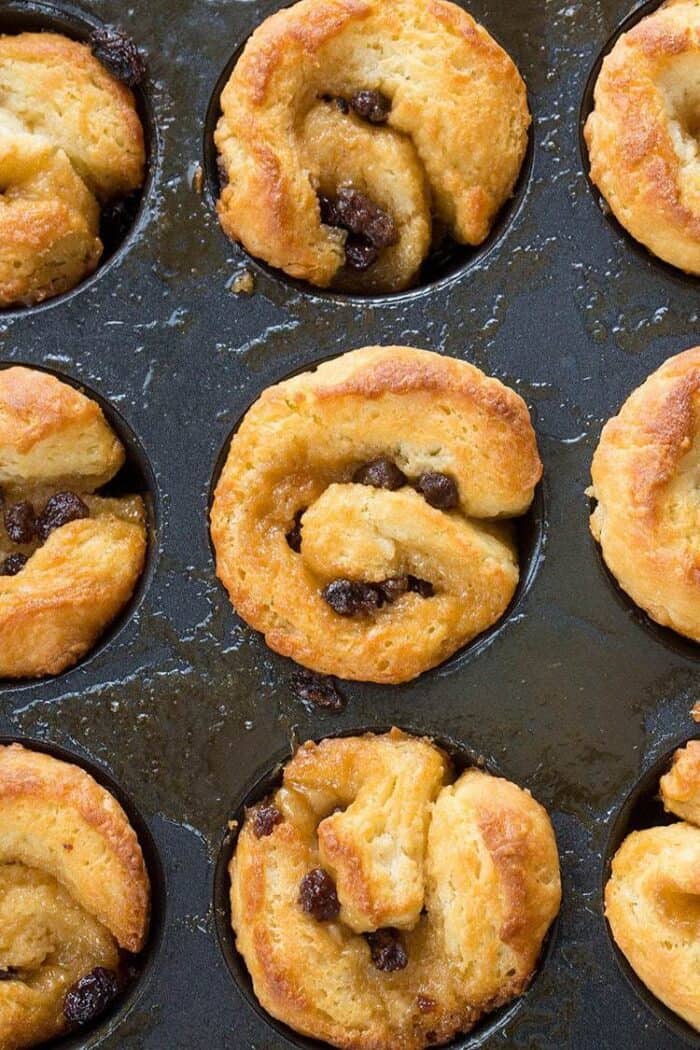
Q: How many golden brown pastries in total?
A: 9